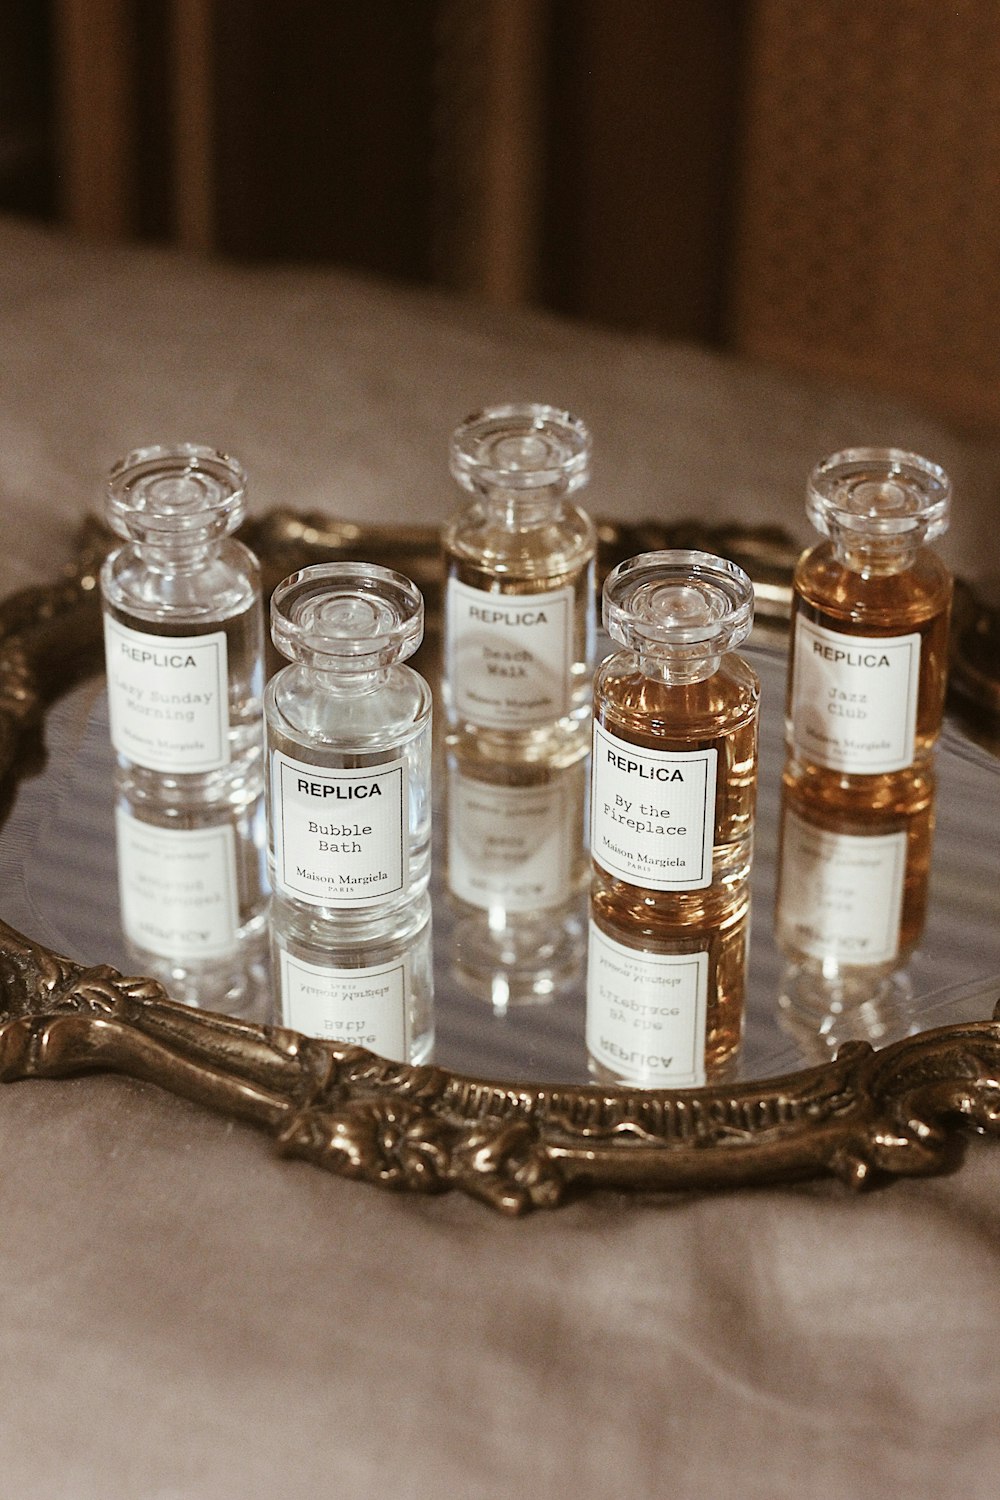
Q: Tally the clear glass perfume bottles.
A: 5